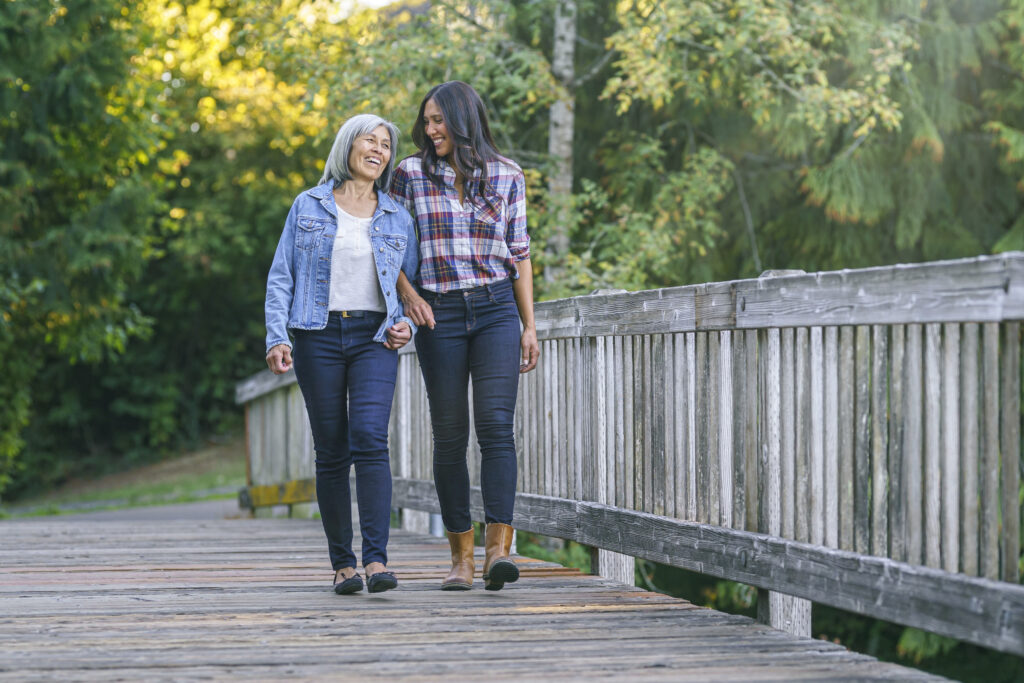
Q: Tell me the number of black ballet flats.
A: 2